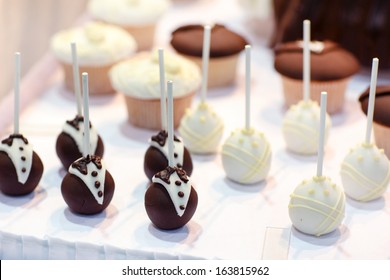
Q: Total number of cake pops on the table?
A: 10